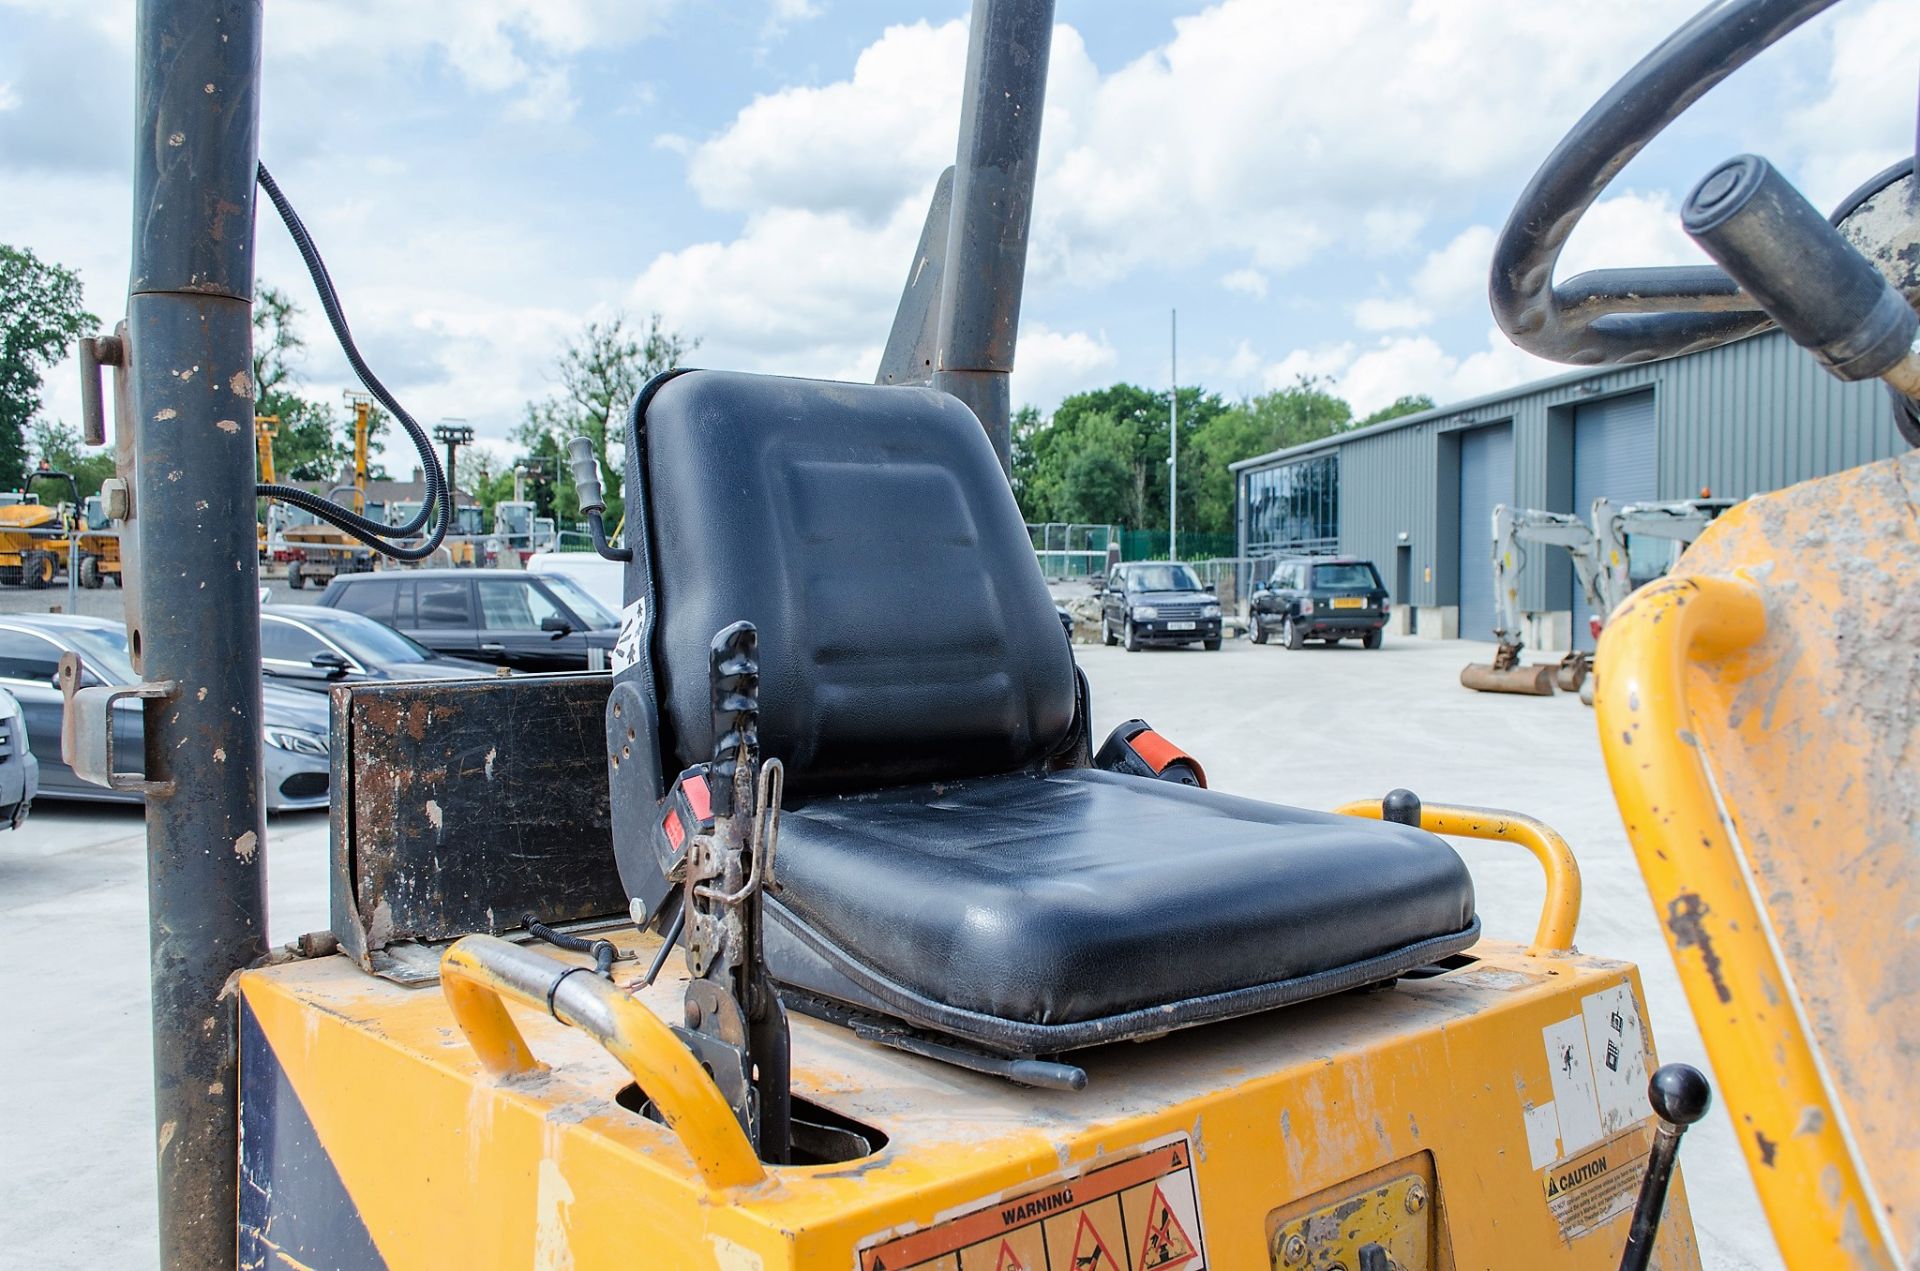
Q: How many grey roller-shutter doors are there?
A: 2